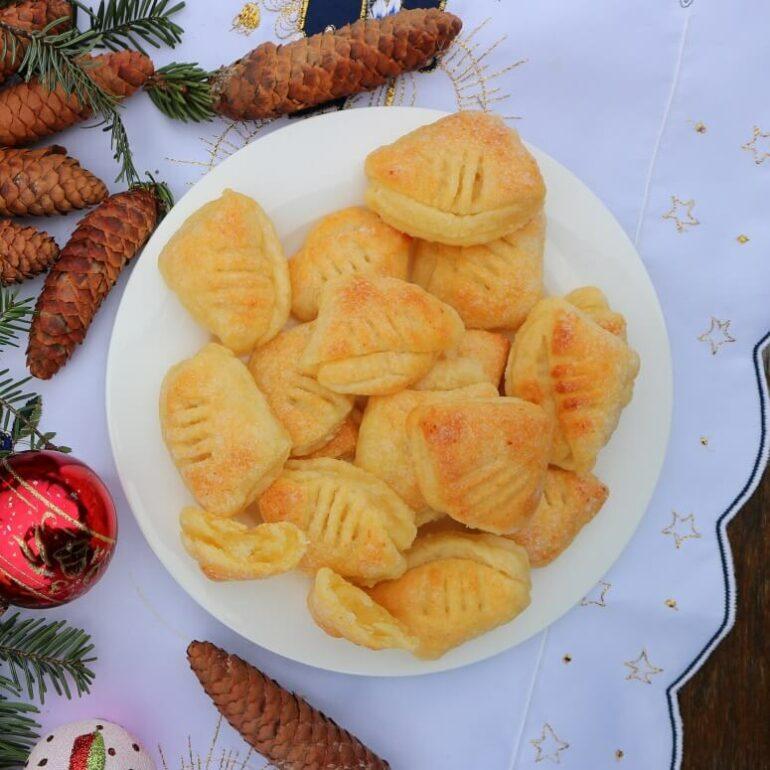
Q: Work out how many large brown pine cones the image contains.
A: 7